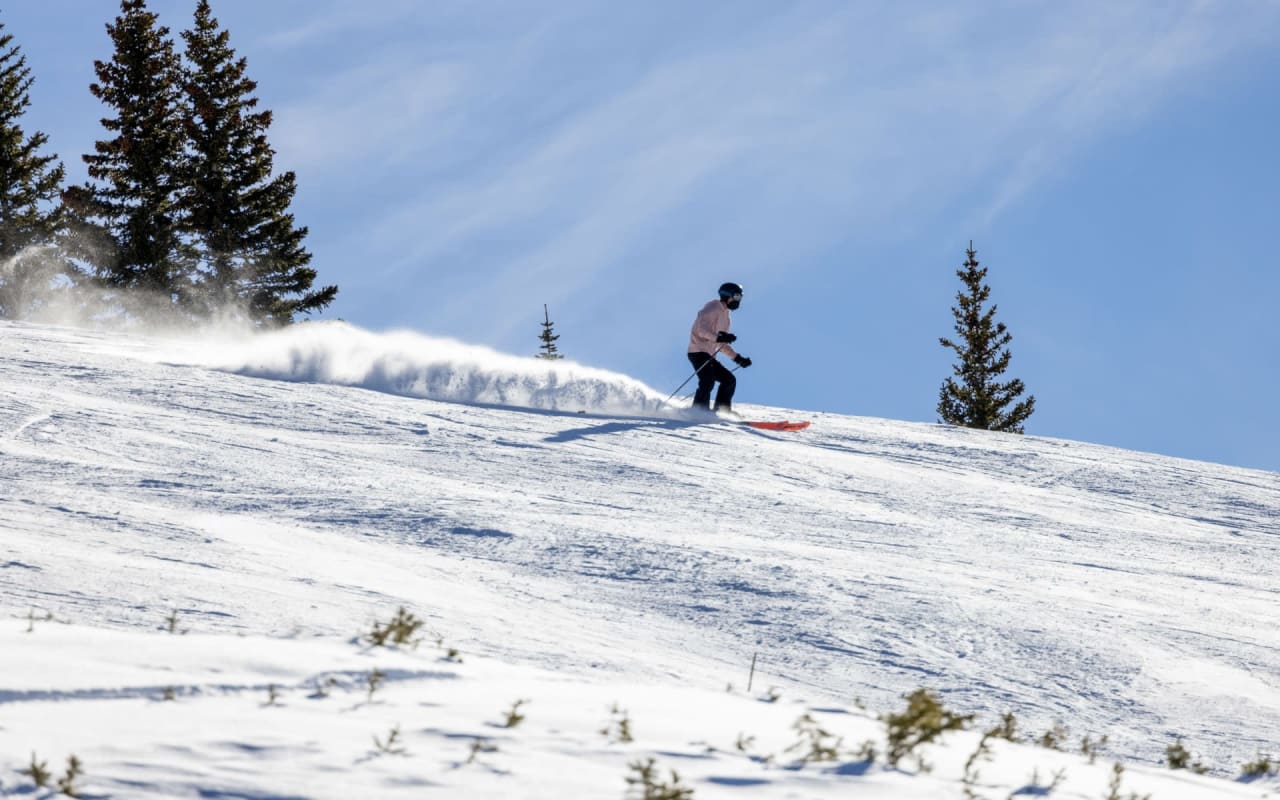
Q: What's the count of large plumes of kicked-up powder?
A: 1